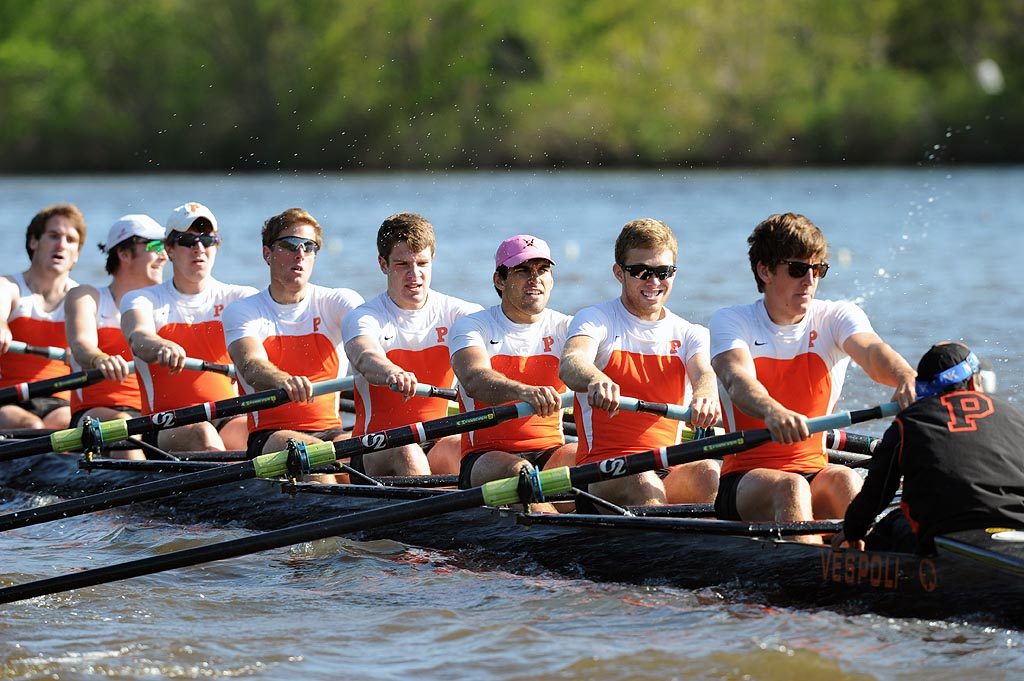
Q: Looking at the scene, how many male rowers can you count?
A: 8